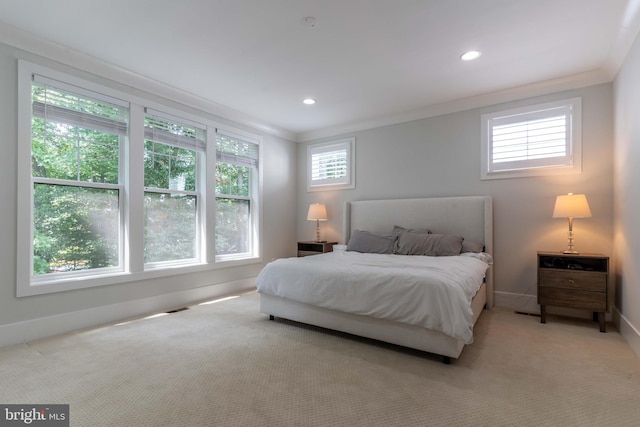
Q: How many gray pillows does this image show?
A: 4